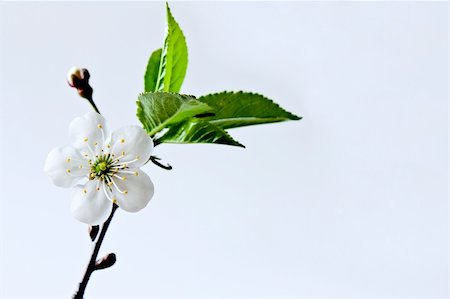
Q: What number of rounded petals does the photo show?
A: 5